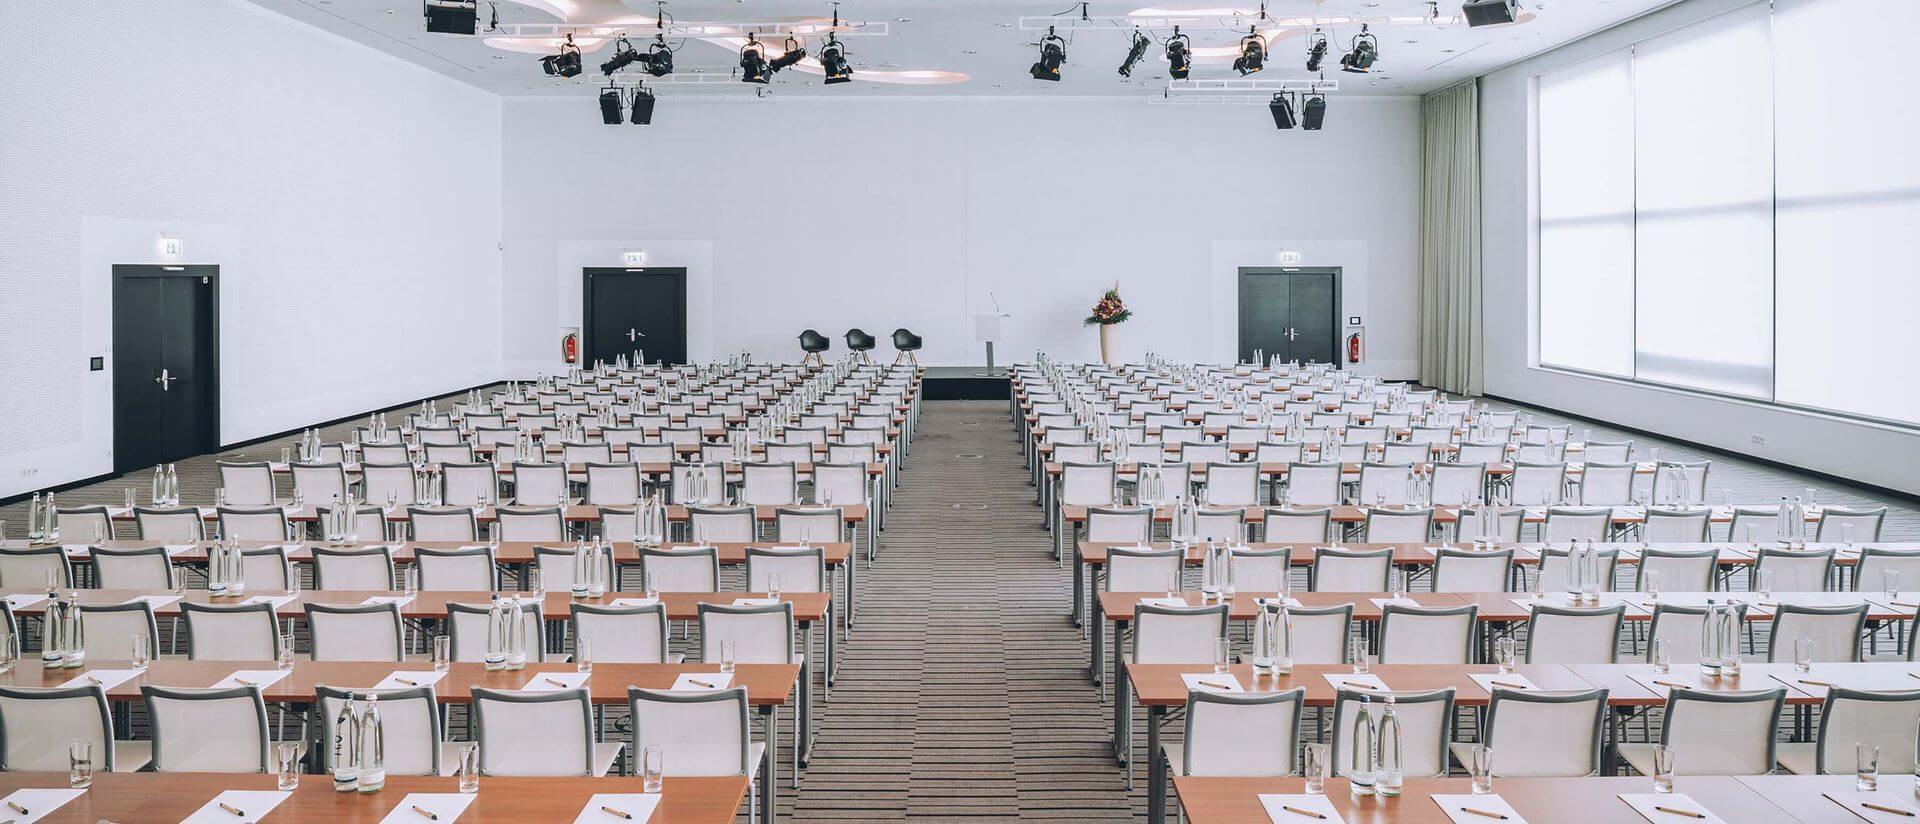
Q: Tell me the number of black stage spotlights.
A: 12